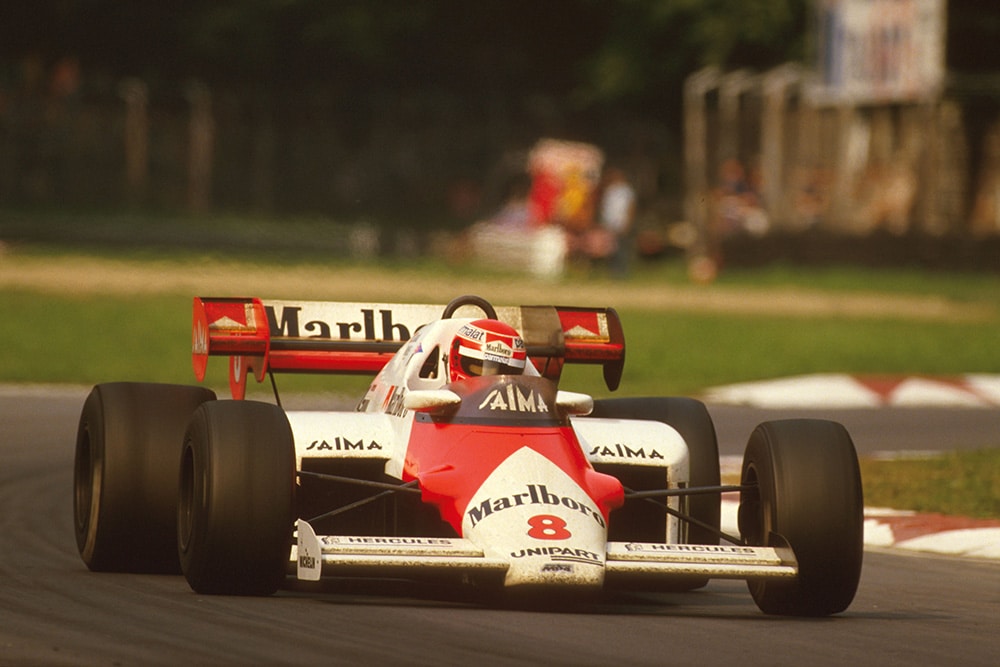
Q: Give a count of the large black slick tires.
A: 4